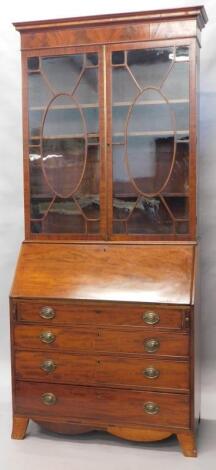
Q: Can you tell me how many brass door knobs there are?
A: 8